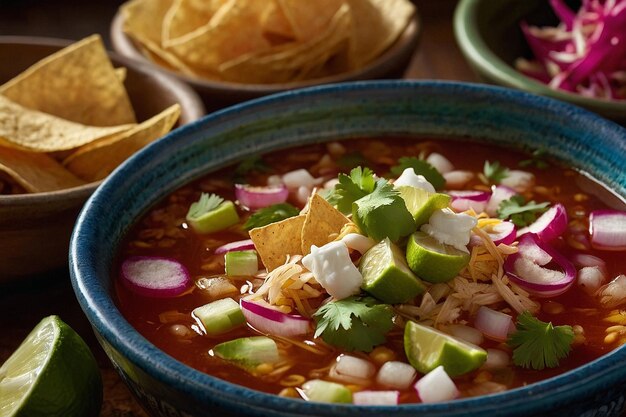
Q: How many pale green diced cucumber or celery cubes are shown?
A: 5